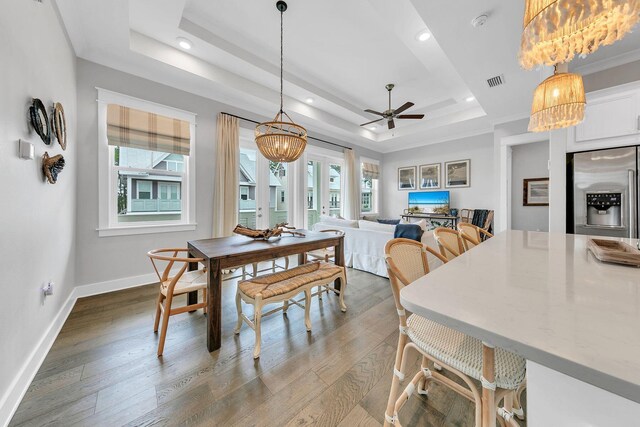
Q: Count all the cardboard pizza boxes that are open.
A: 0